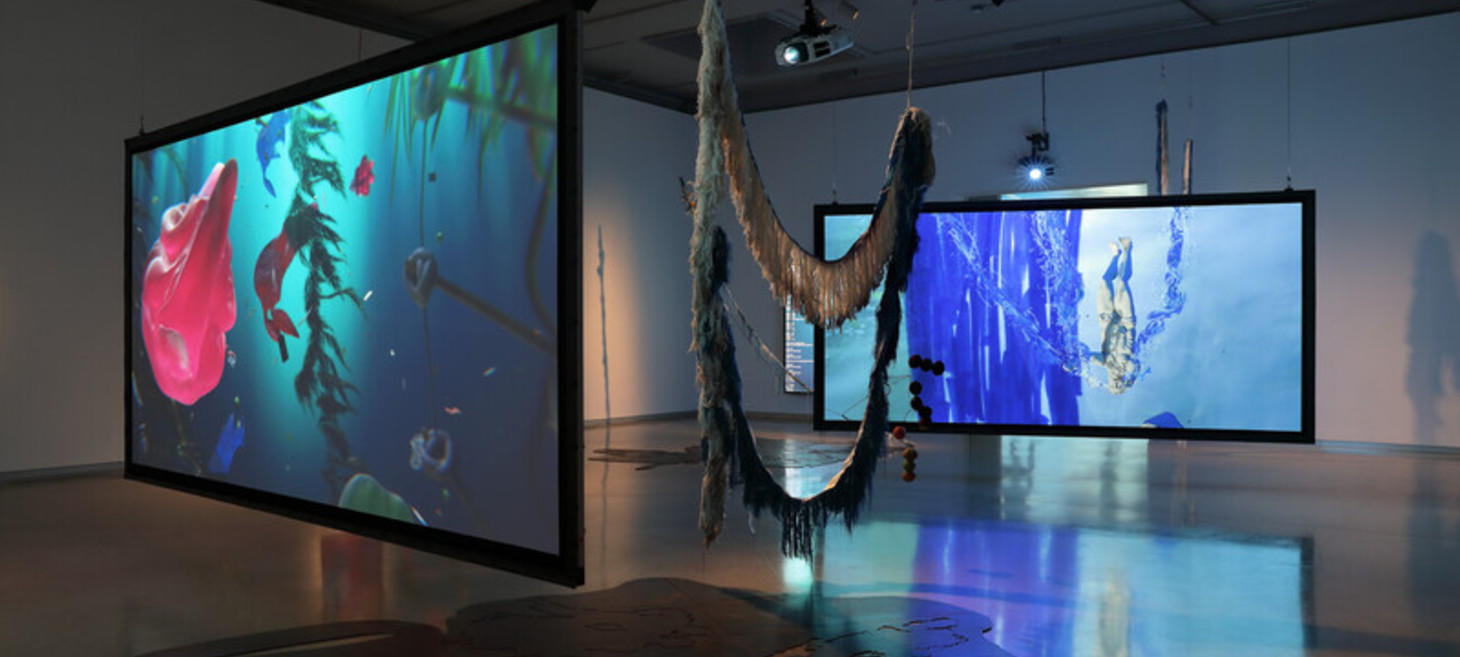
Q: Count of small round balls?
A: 11